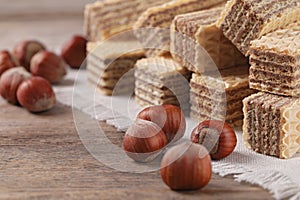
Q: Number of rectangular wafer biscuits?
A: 9